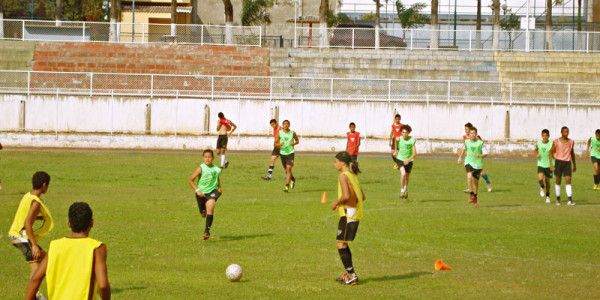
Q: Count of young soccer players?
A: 15